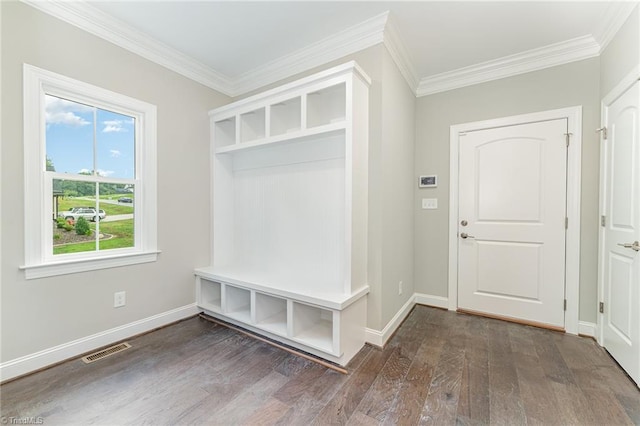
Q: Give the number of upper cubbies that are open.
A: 4